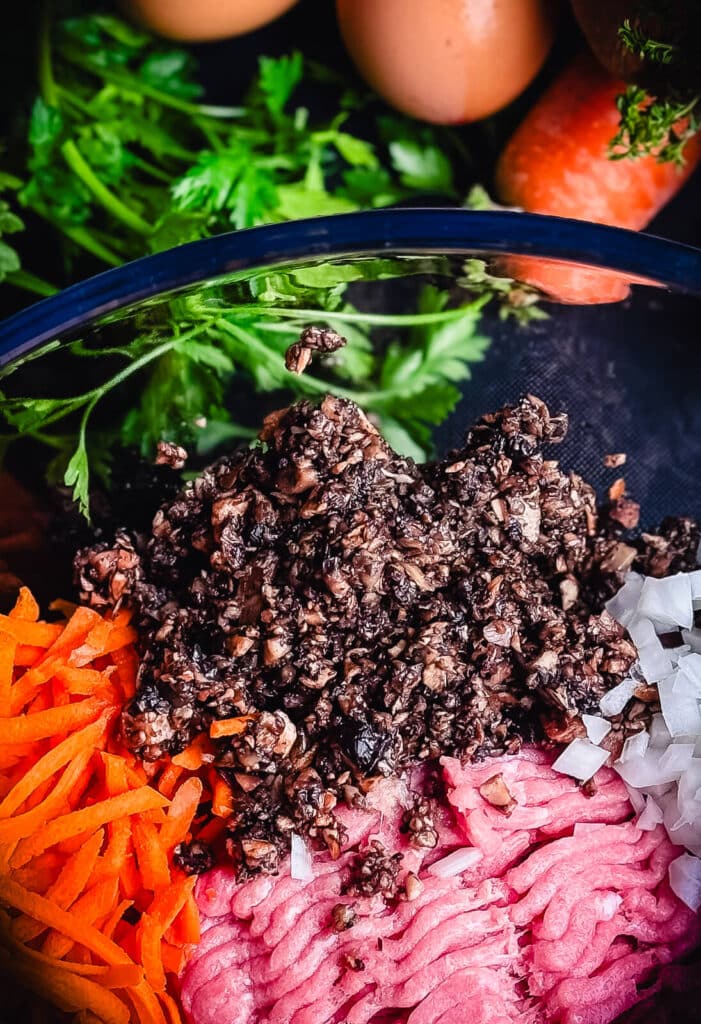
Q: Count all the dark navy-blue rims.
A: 1